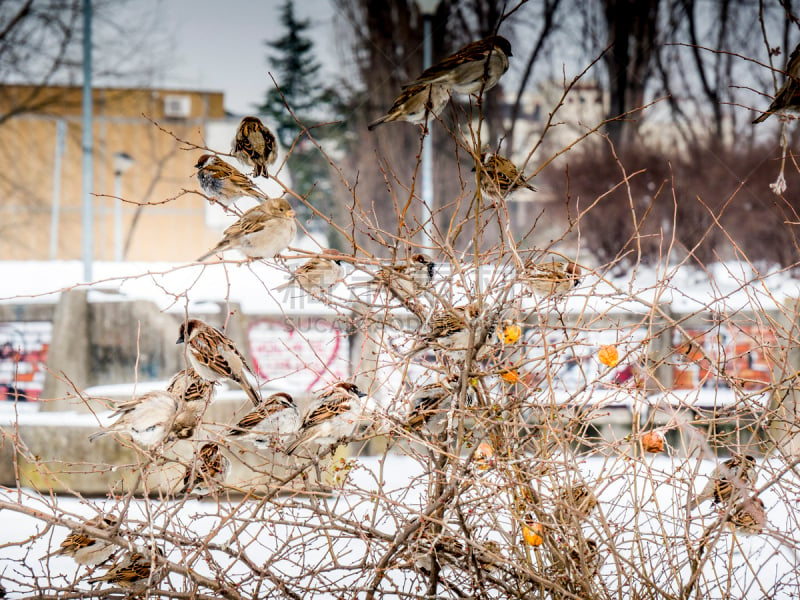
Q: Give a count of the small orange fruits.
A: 6